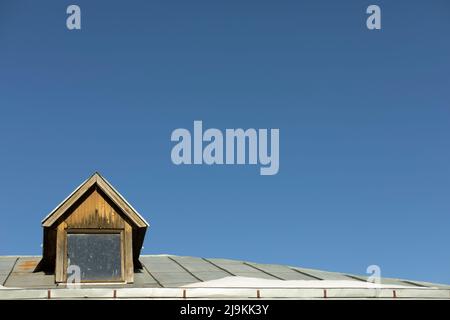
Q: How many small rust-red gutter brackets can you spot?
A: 6